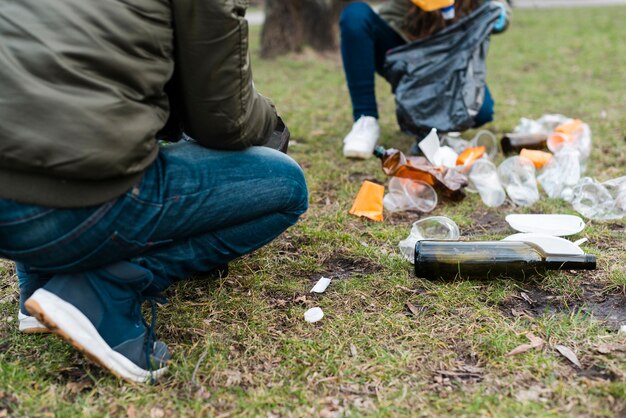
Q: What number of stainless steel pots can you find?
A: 0